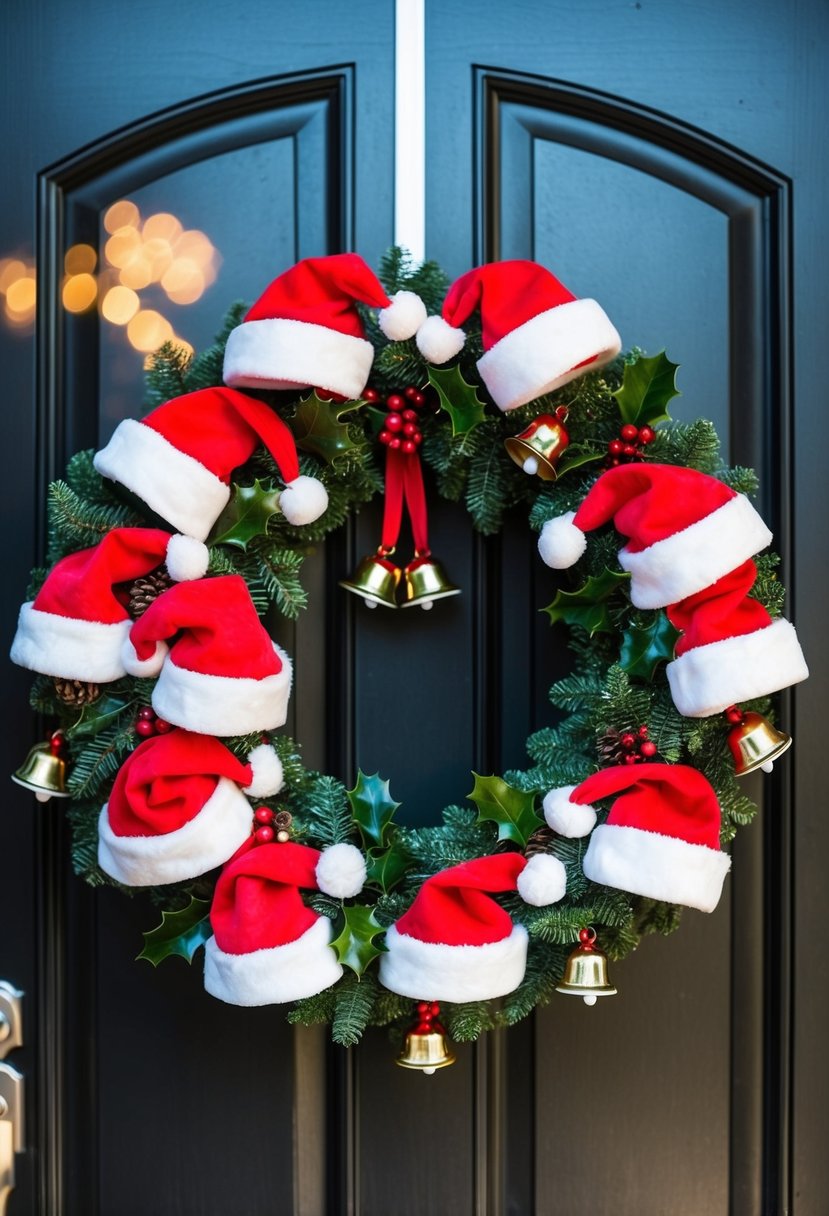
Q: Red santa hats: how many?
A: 11